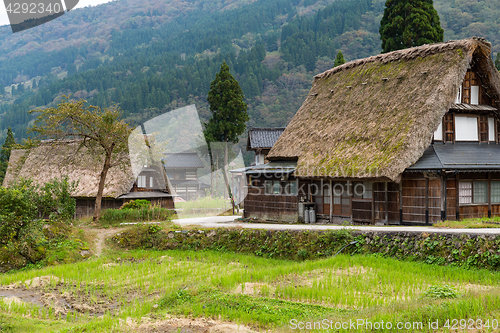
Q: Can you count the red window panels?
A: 0